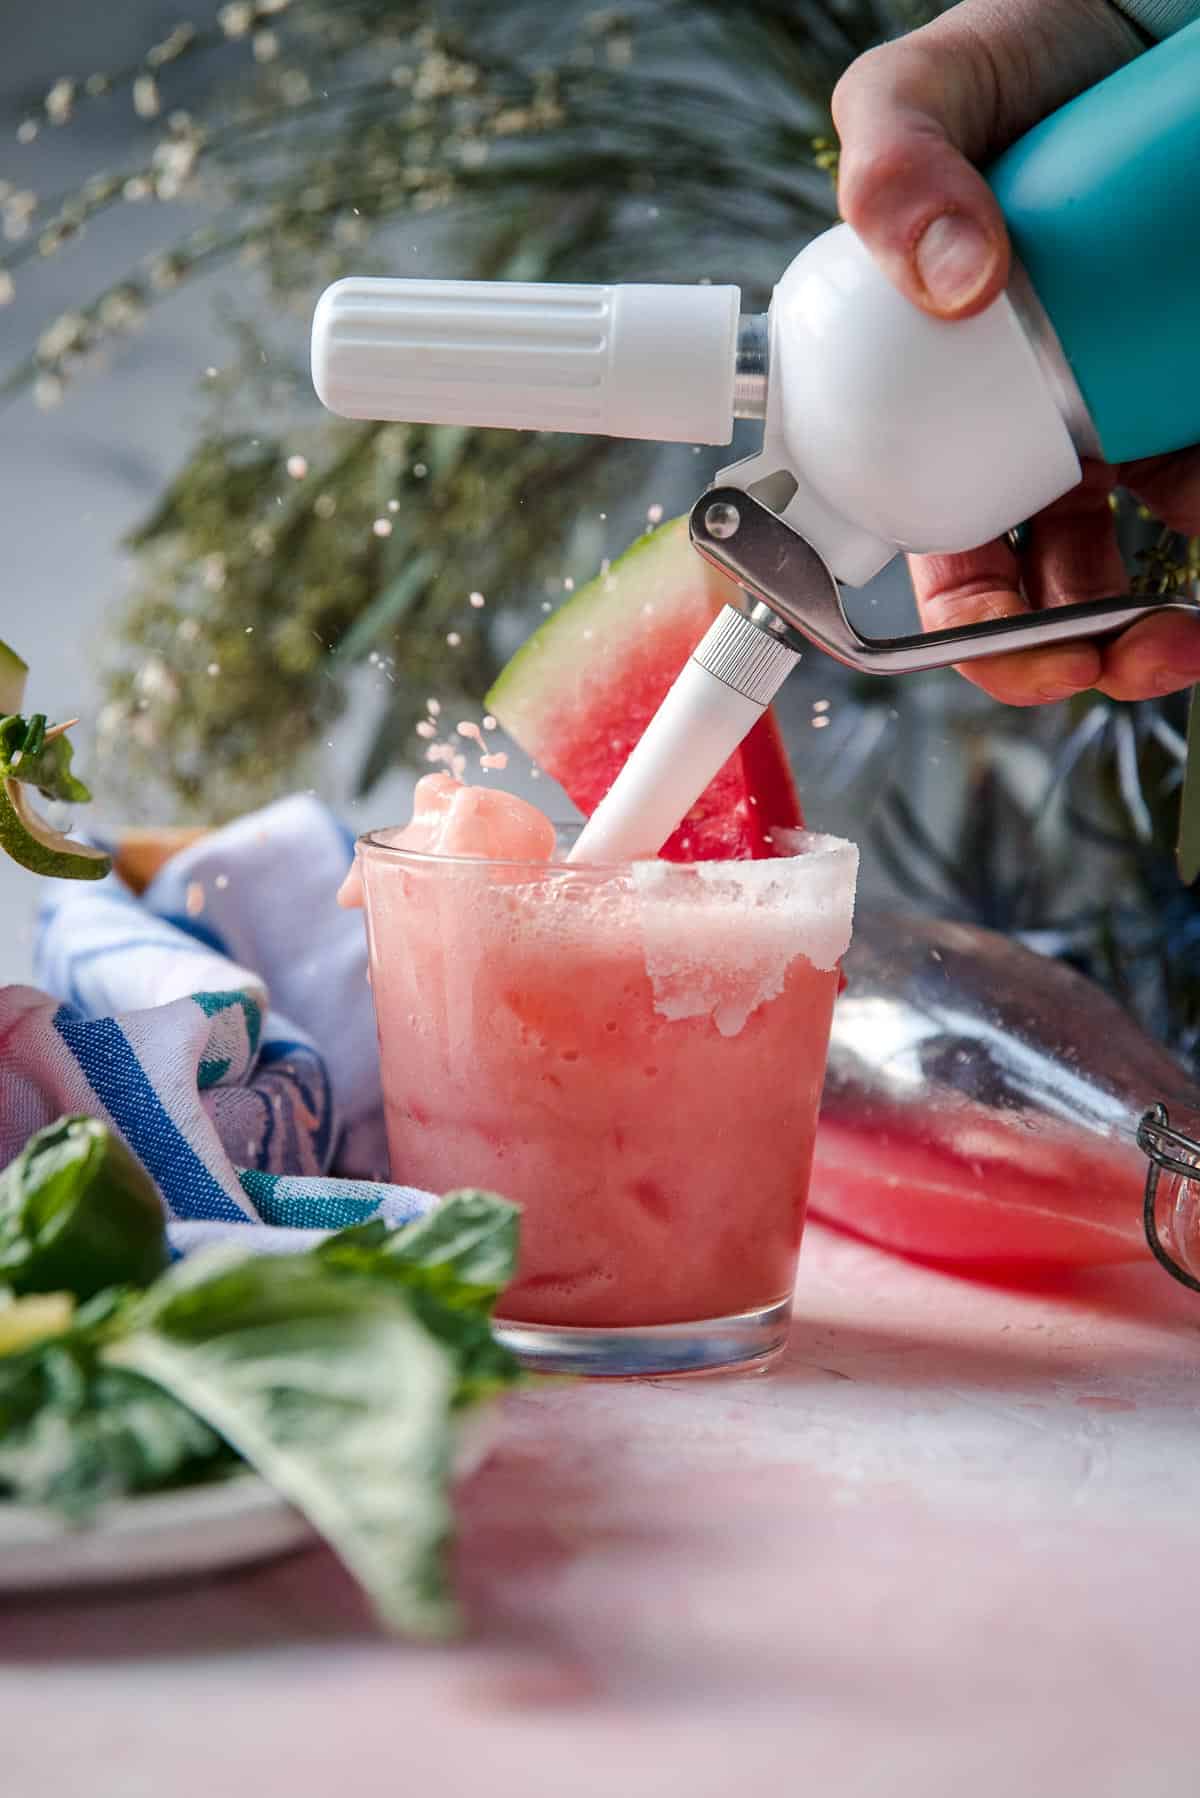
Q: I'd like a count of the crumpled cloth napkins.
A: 1